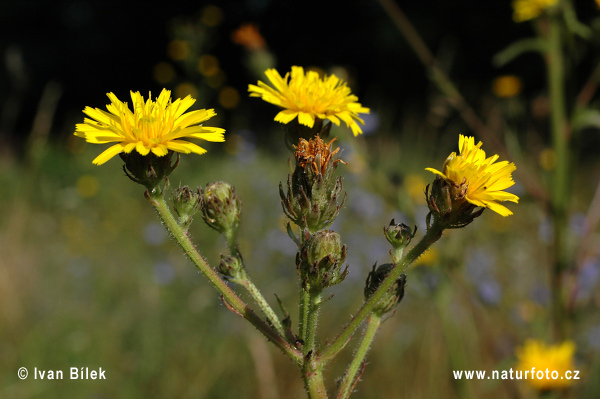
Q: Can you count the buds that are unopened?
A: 6